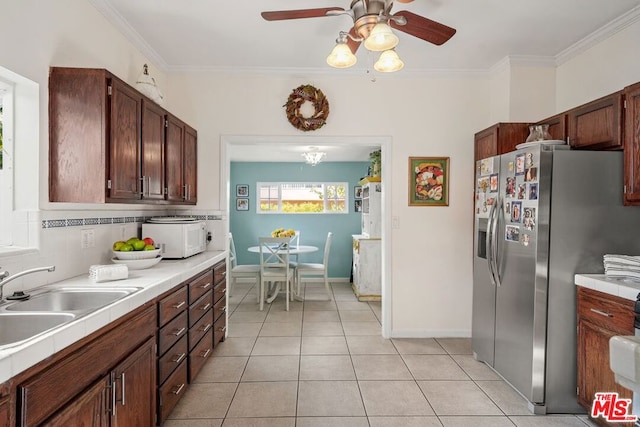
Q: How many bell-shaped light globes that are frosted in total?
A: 3